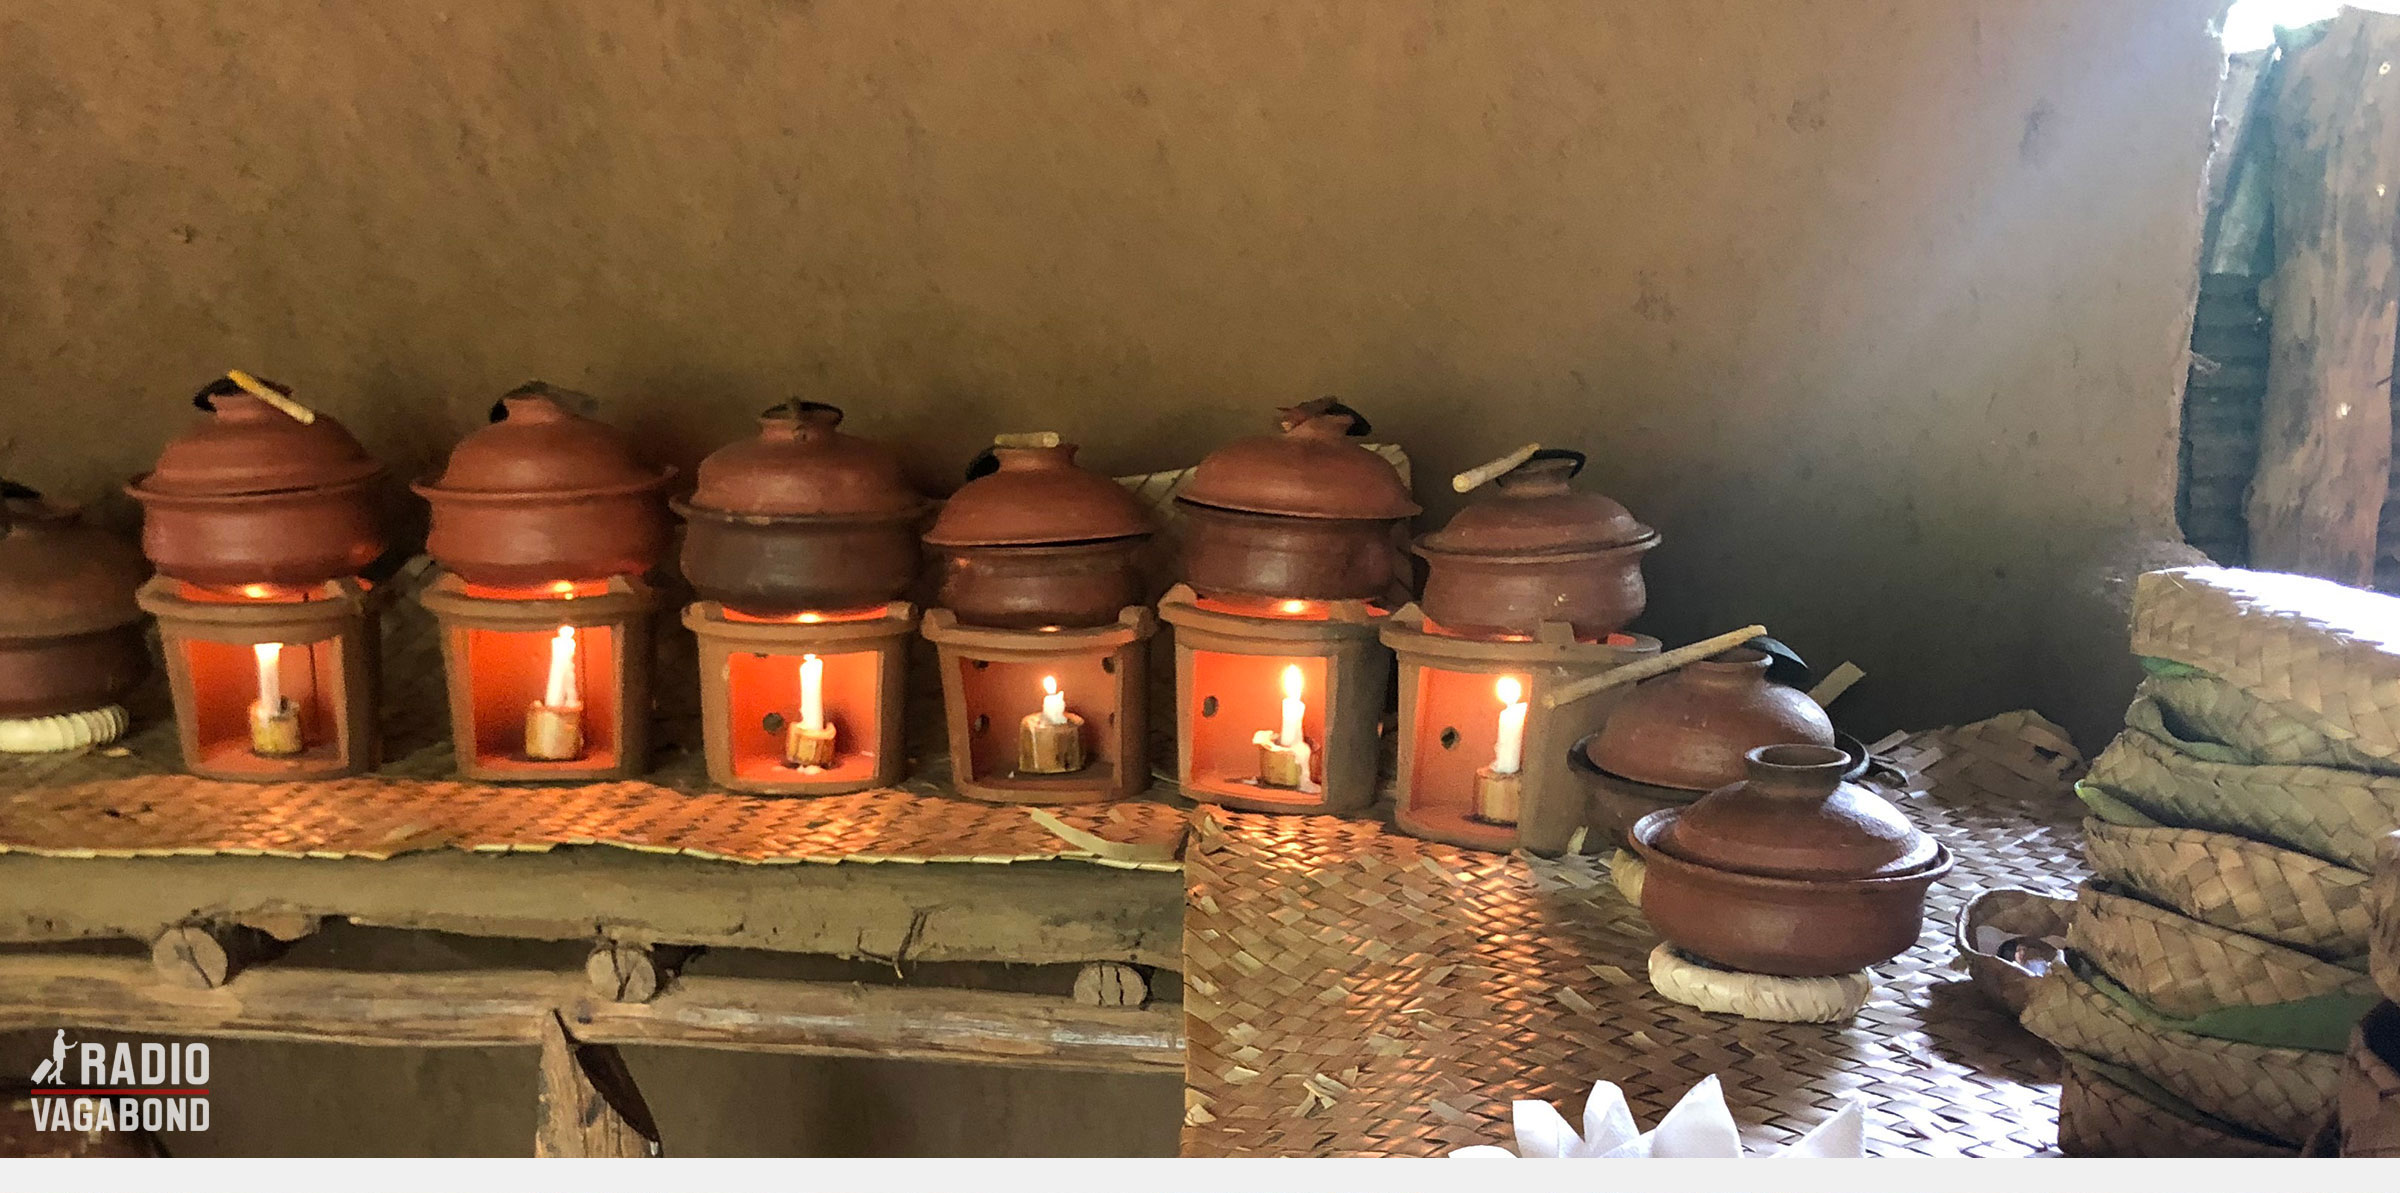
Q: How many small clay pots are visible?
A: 9